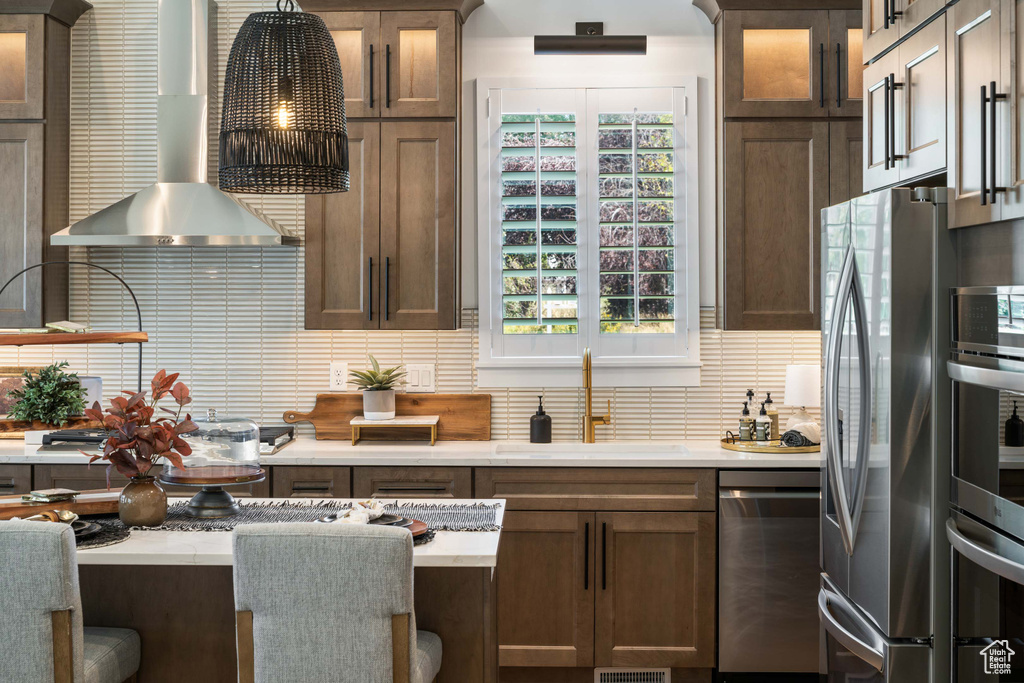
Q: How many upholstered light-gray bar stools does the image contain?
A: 2